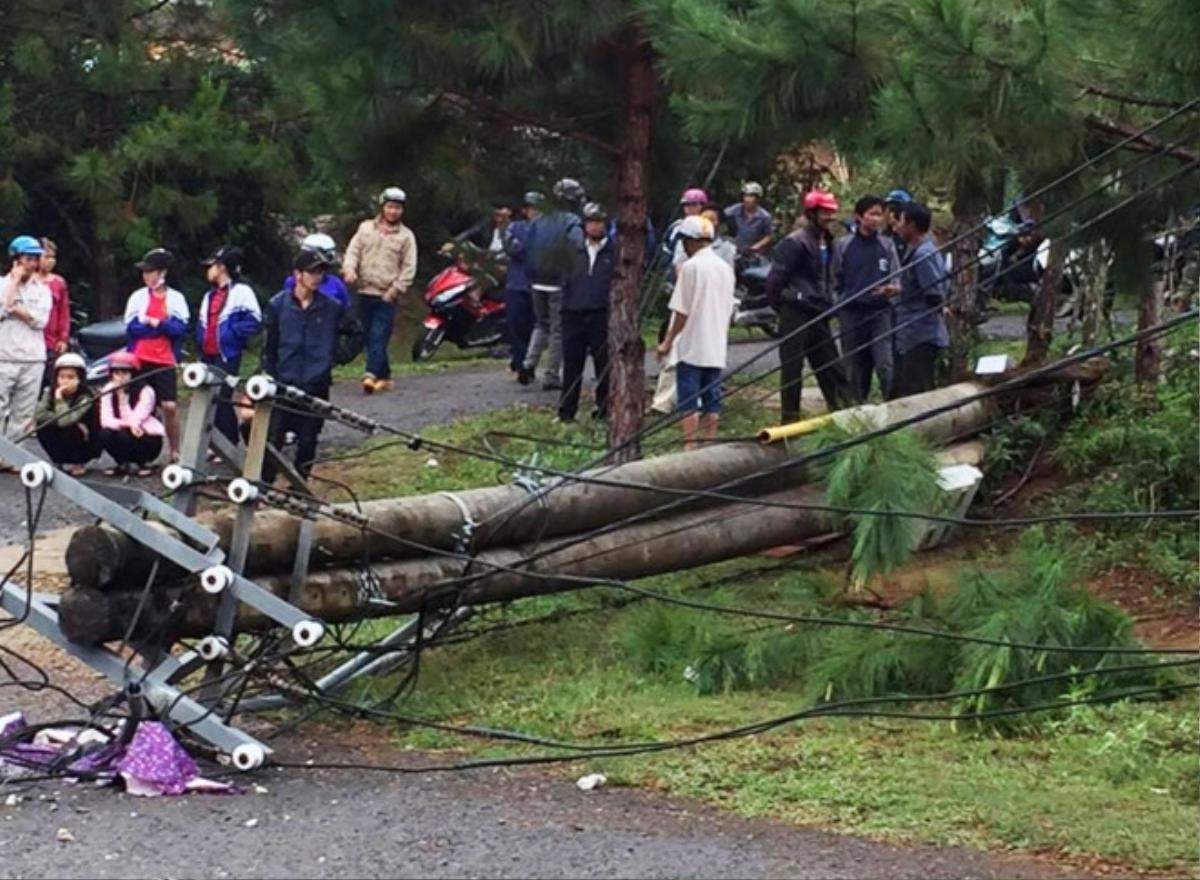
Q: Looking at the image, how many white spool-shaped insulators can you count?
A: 9